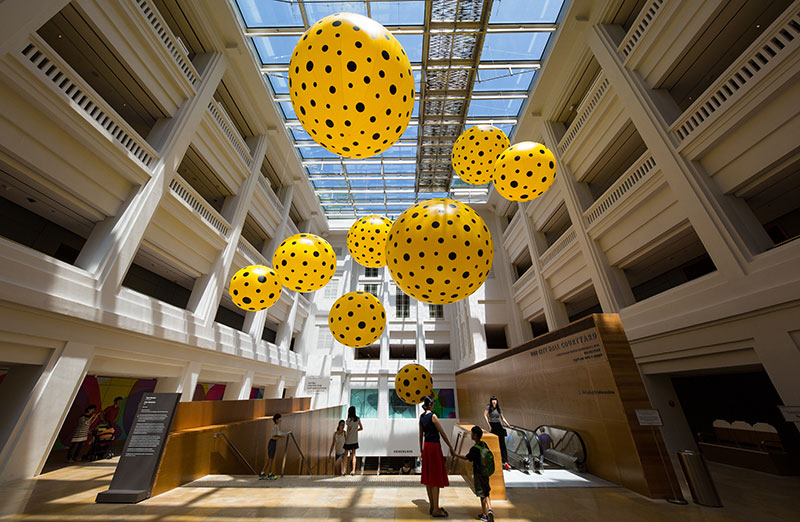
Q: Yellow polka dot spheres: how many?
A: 9